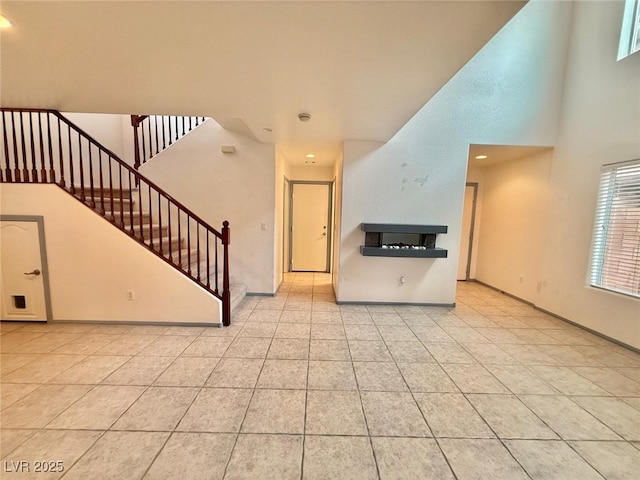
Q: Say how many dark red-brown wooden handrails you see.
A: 2